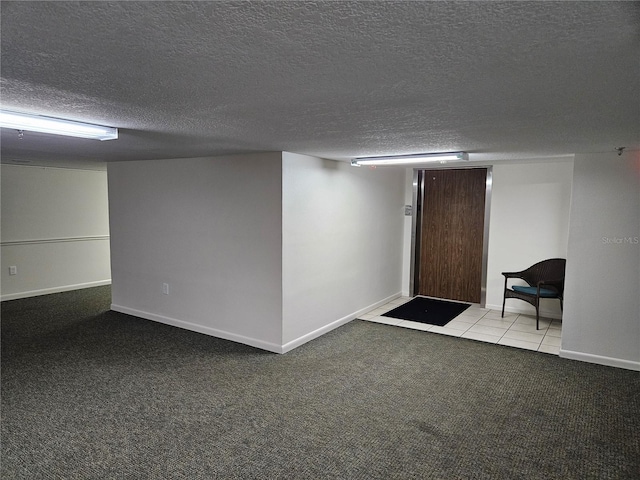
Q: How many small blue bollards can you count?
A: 0